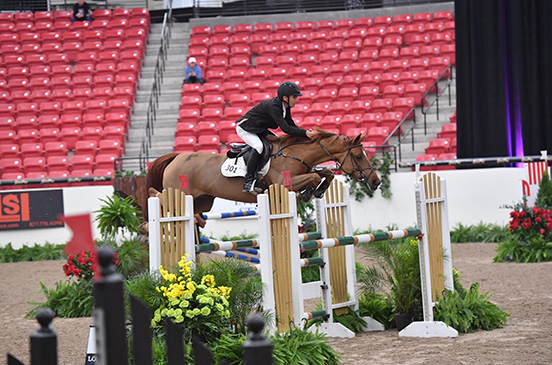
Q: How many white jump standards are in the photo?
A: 4